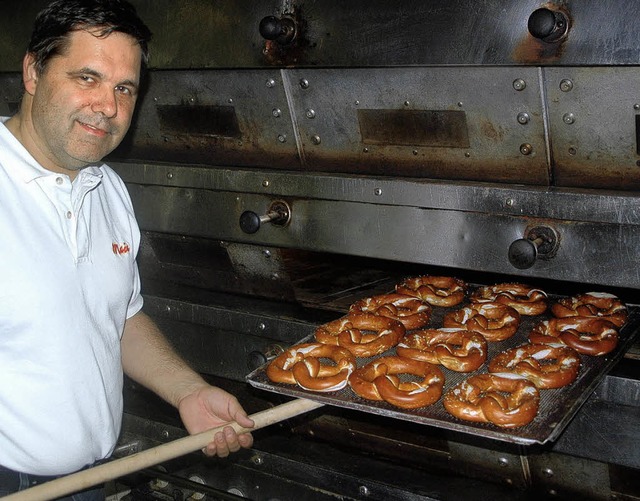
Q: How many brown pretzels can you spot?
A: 12